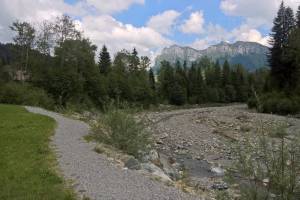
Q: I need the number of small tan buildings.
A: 1